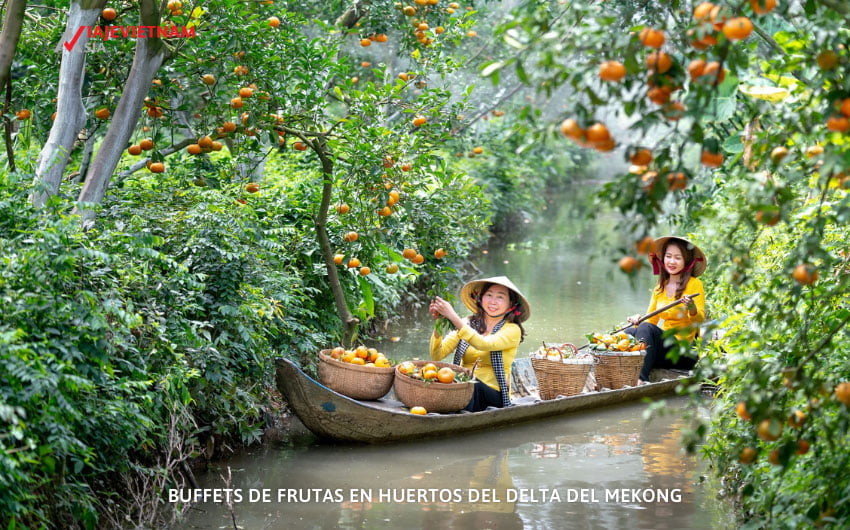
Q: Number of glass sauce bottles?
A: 0